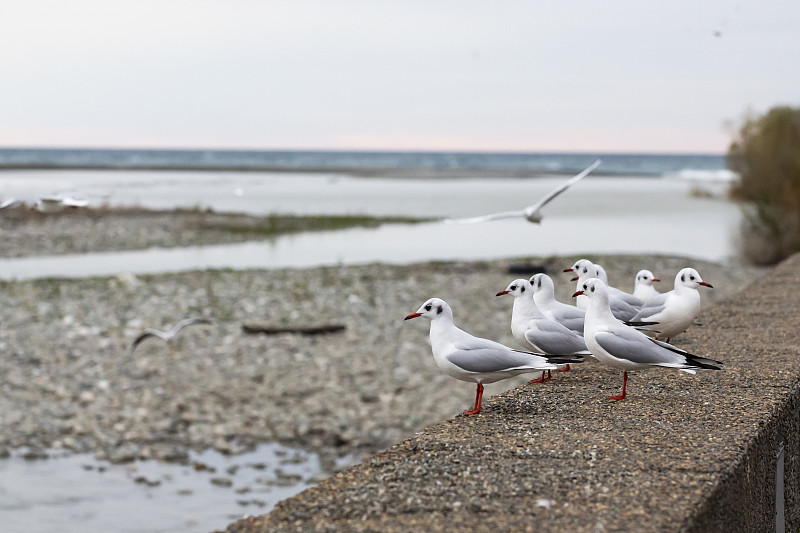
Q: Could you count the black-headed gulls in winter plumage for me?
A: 8